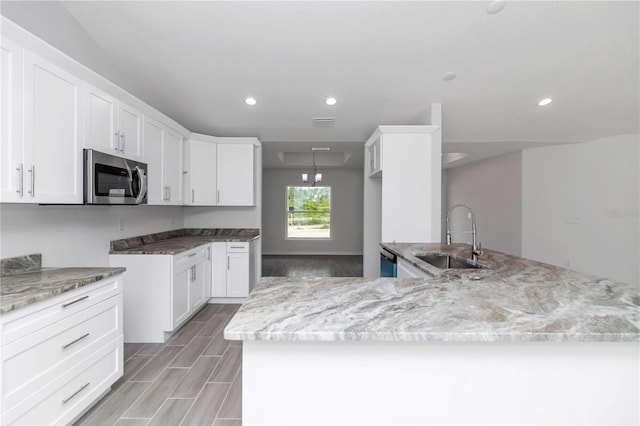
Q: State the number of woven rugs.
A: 0